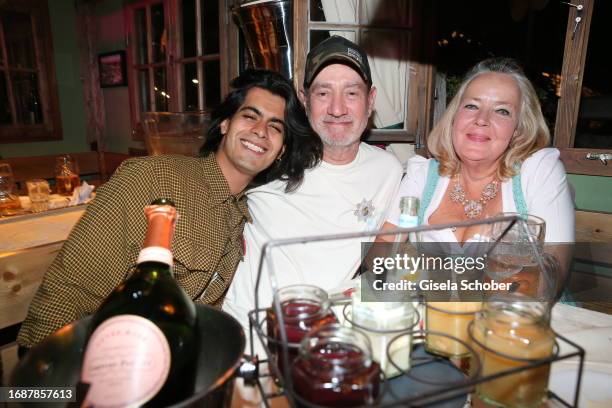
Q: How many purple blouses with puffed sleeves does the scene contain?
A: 0